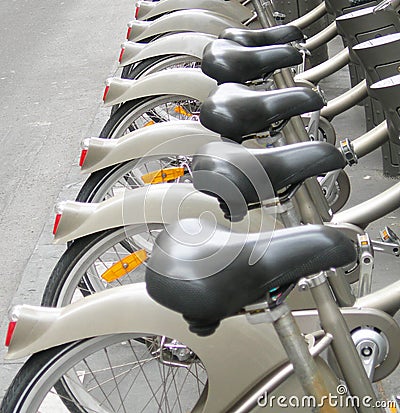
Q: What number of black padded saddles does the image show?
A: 5